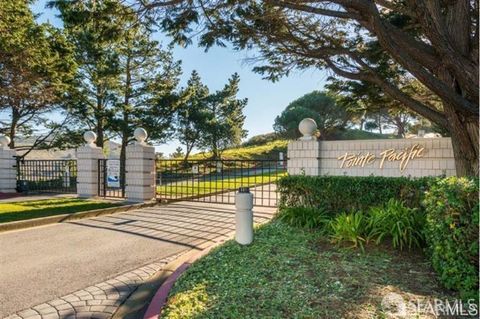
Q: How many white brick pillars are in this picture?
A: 4